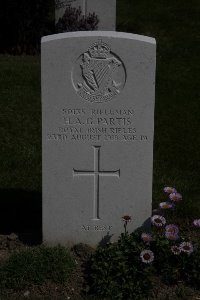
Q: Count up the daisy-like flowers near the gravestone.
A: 12